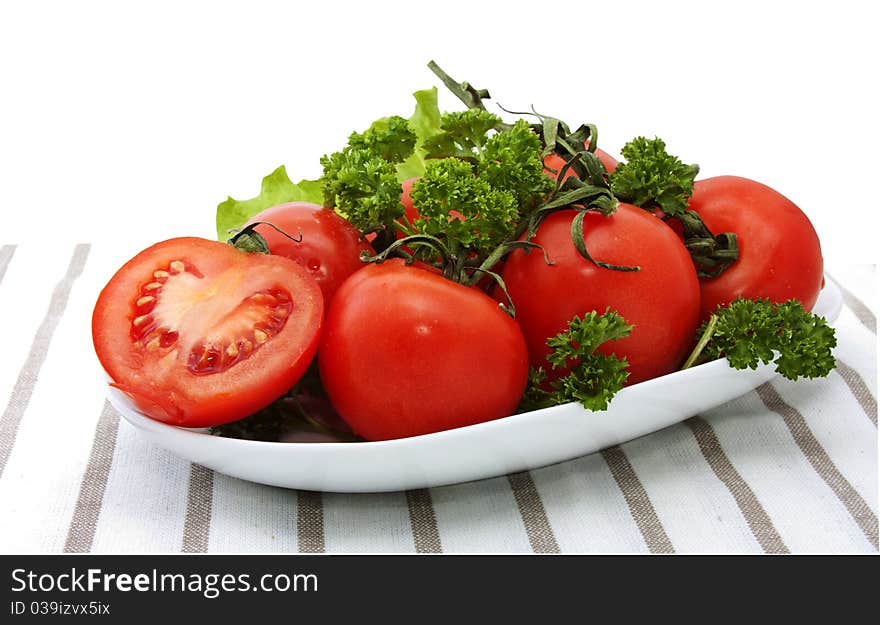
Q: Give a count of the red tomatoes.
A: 7